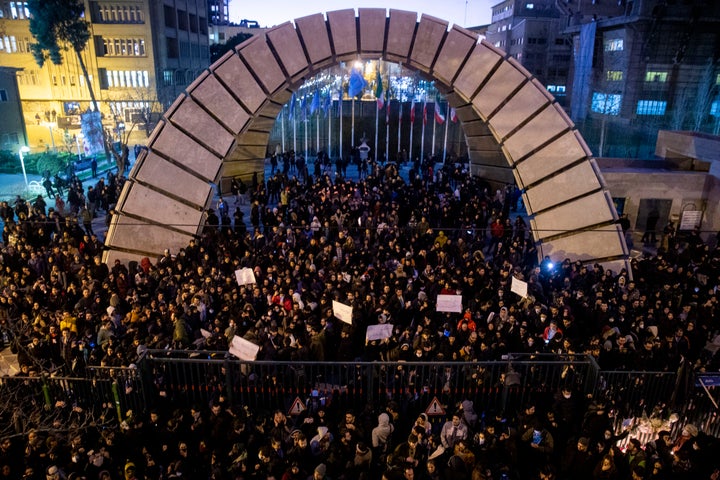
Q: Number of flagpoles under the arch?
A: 14